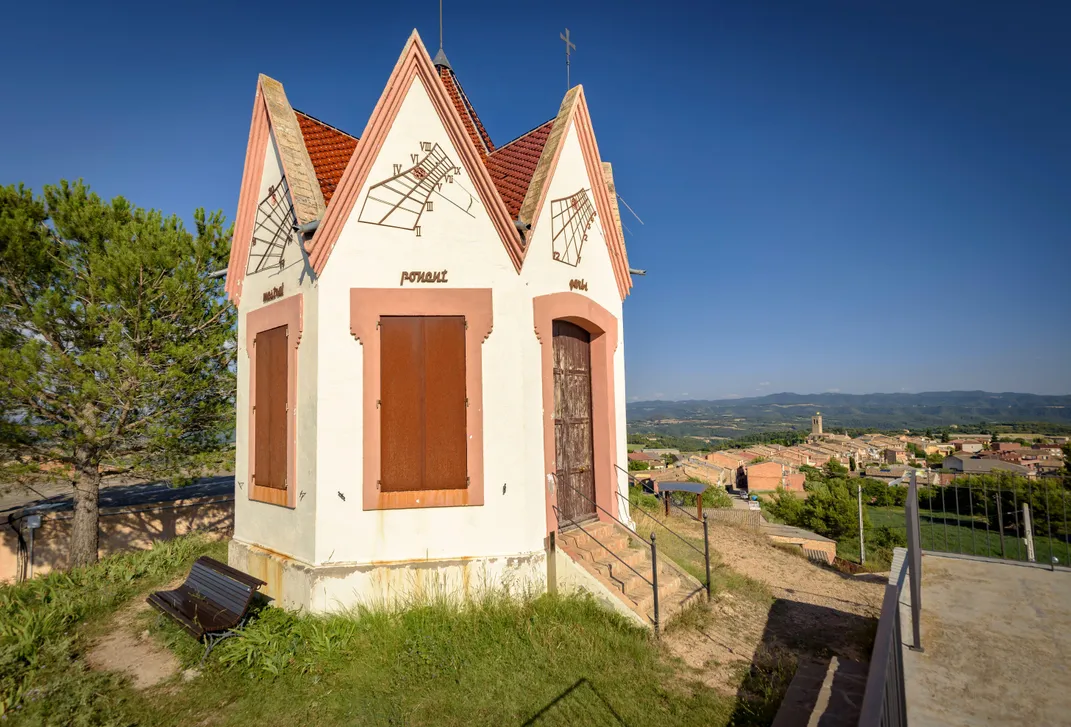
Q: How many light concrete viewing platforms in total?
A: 1